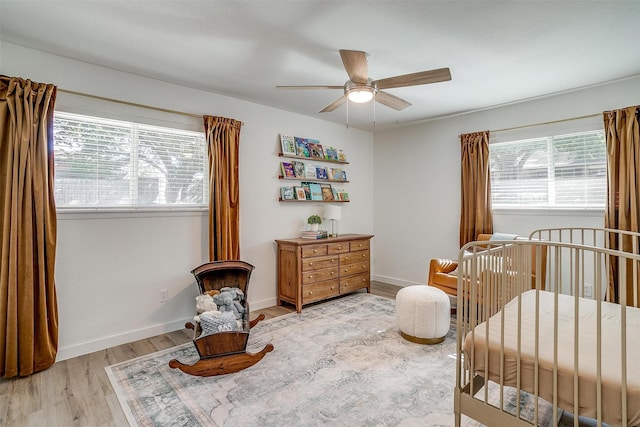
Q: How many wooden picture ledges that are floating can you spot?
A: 3